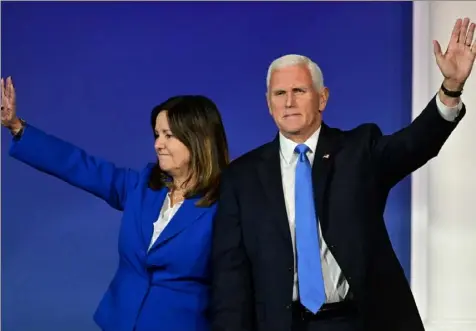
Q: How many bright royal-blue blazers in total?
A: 1